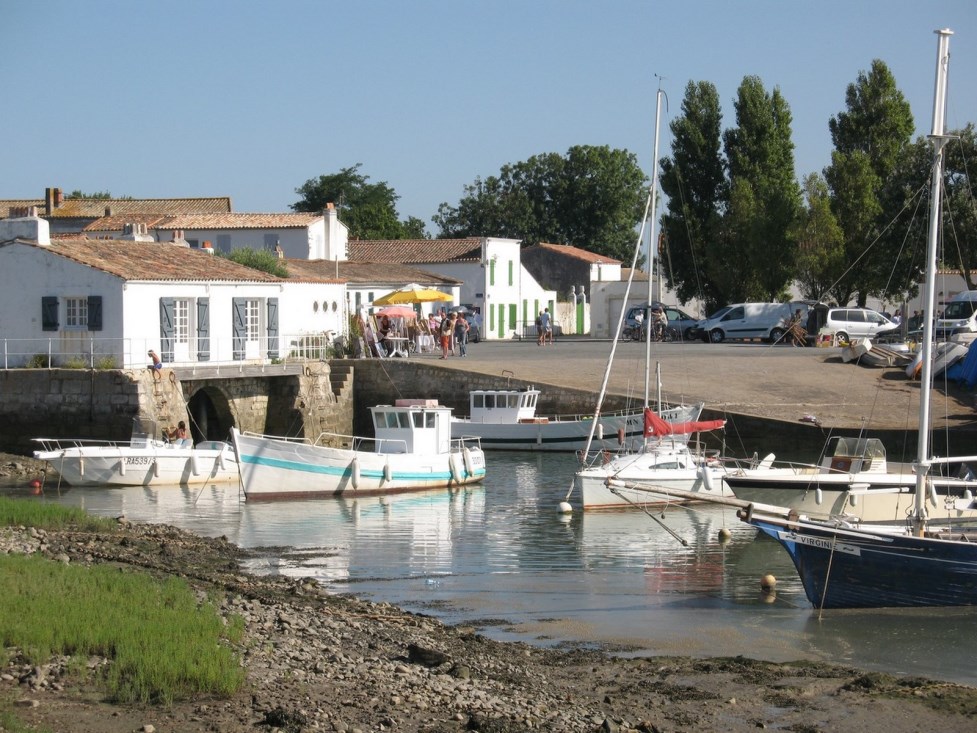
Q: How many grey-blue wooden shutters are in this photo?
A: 6